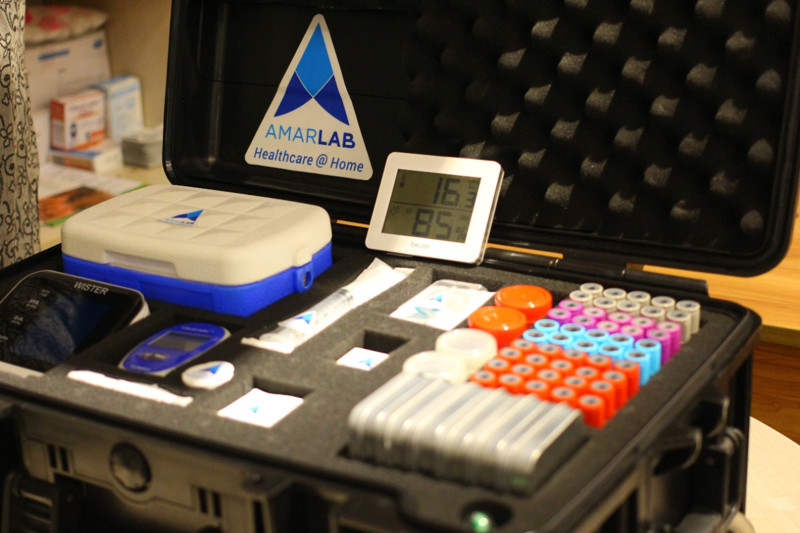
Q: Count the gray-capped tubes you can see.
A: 10